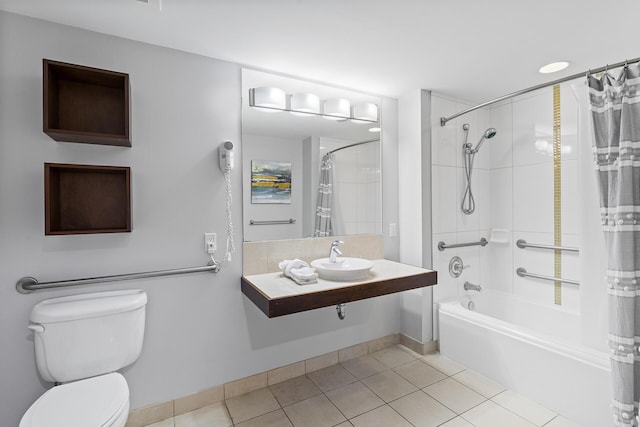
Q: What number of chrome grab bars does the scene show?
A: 4